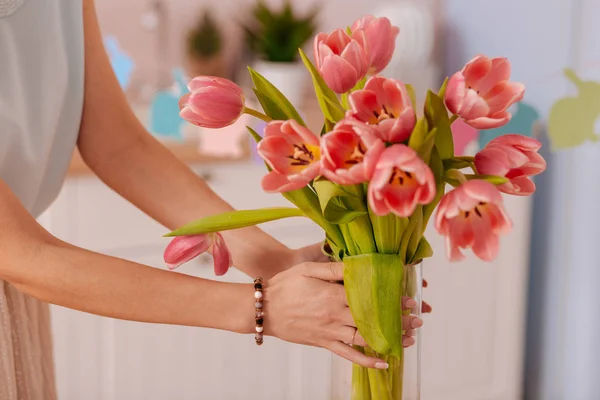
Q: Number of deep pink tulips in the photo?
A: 11